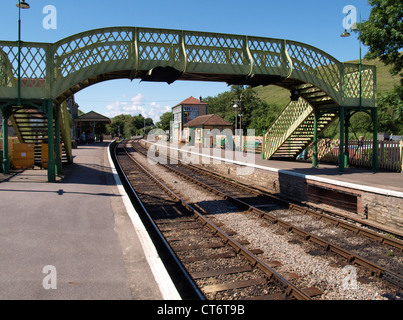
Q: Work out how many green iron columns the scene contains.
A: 7